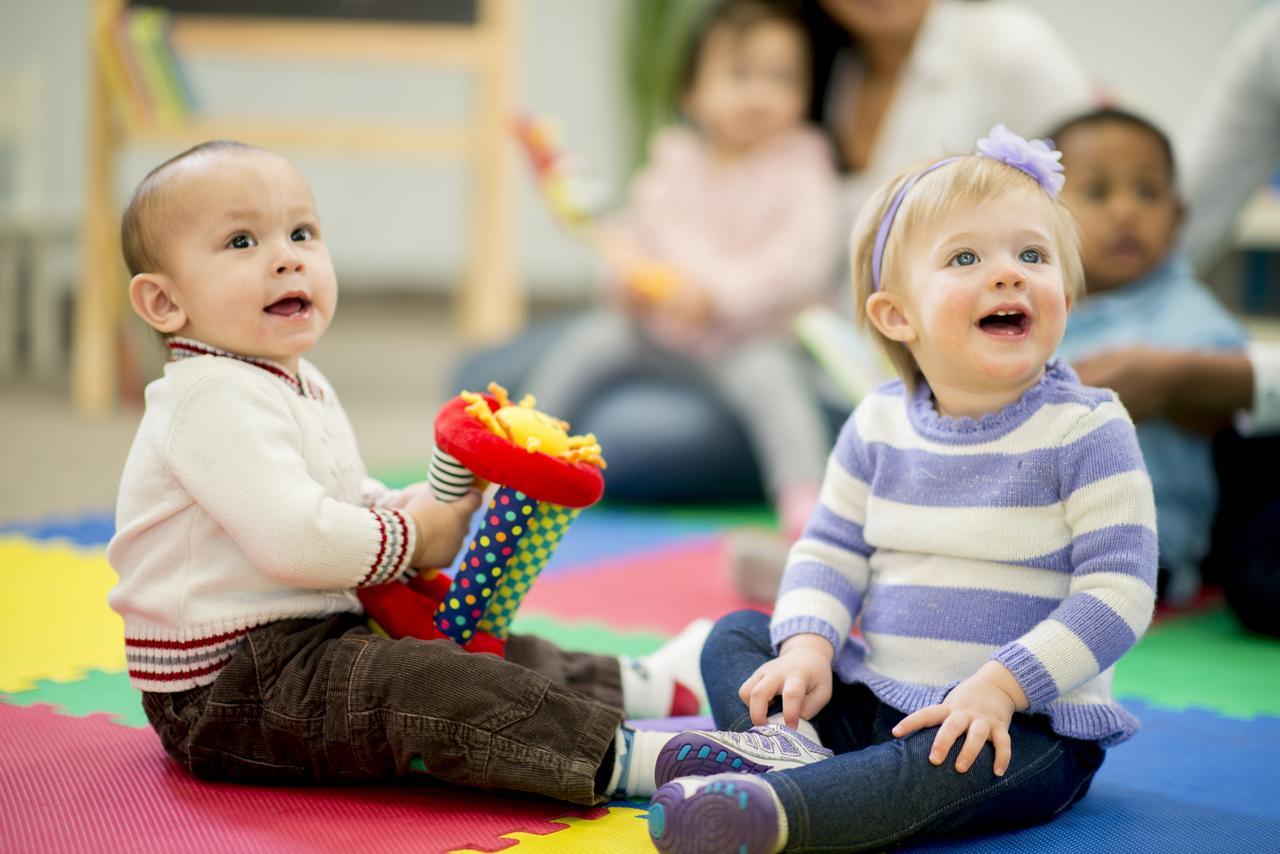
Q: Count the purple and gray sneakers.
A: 2